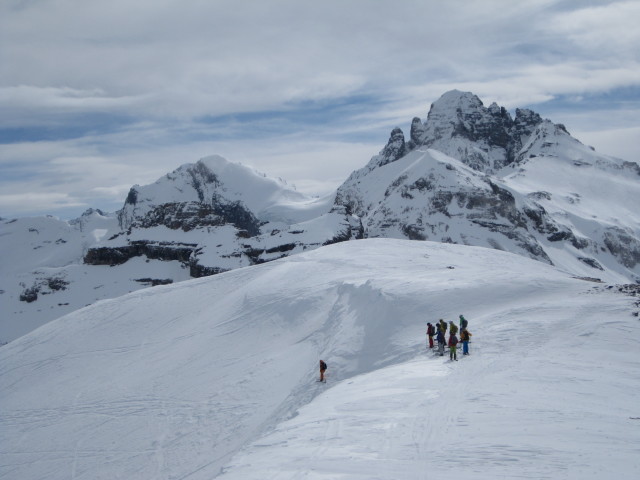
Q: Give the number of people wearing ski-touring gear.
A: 8